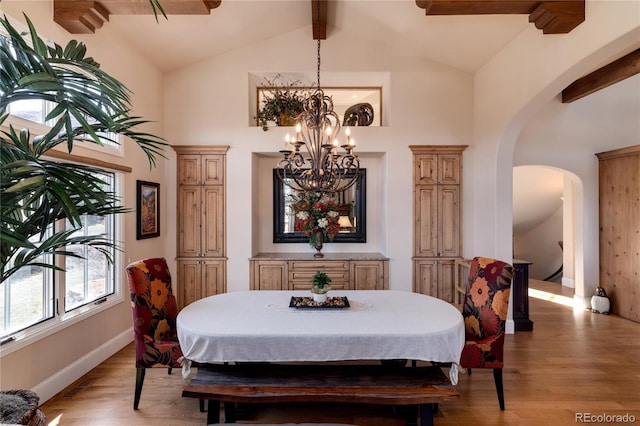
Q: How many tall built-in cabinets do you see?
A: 2